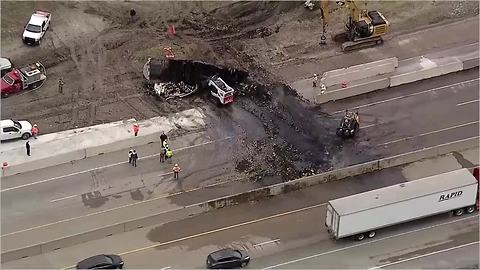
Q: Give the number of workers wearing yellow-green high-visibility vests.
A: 2